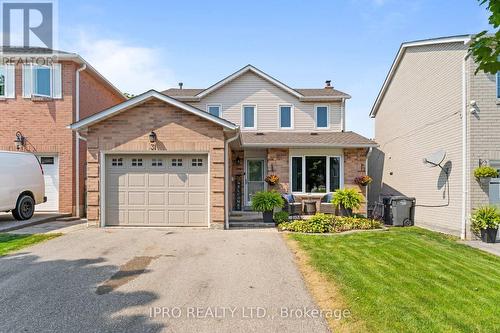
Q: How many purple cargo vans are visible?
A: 0